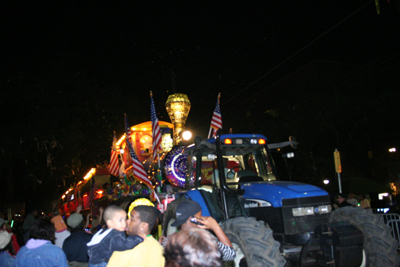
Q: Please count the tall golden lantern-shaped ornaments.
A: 1